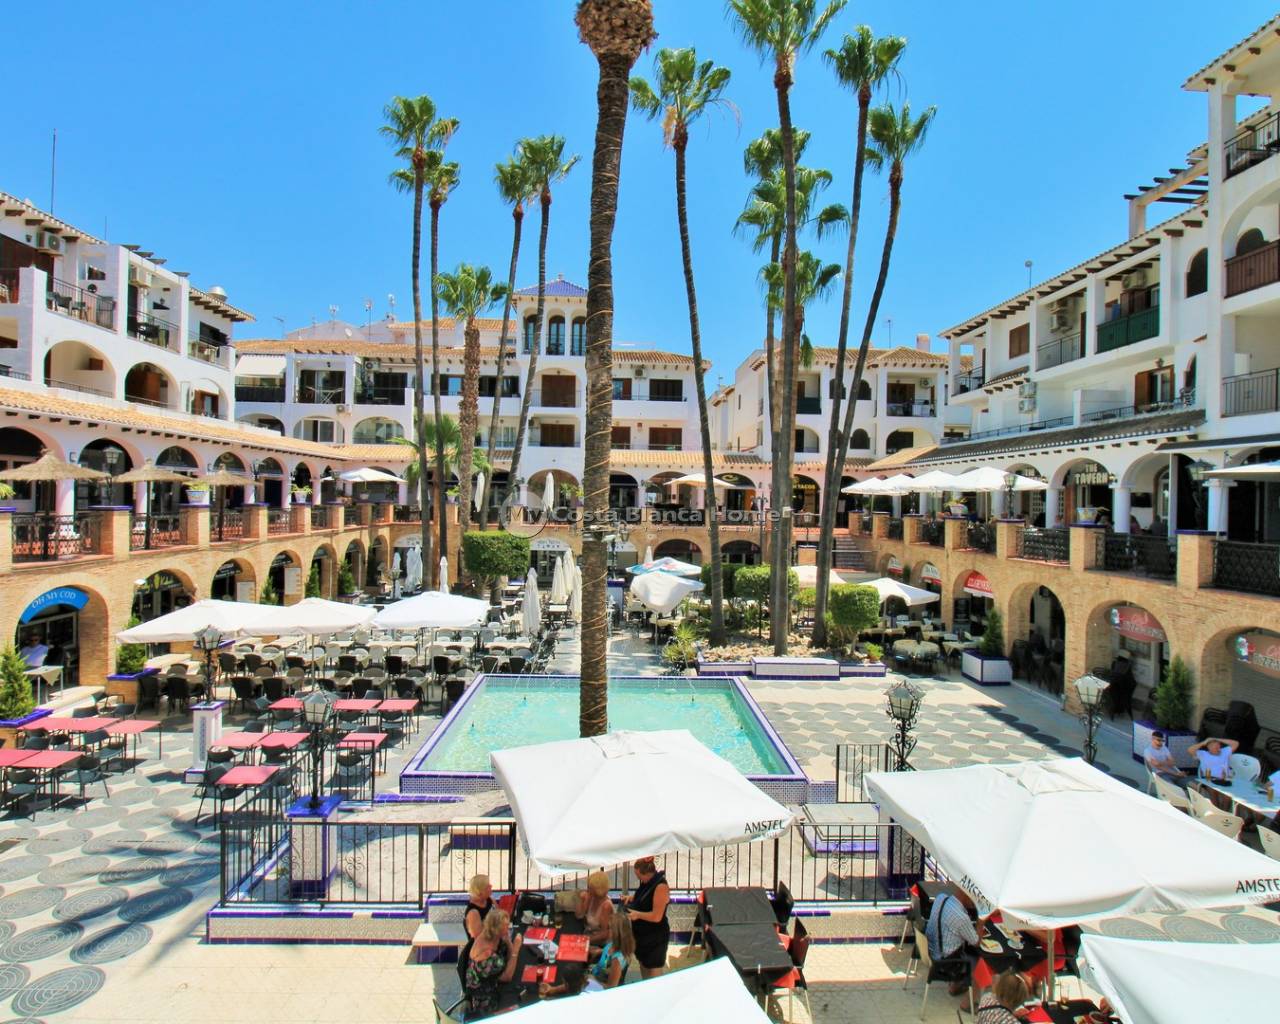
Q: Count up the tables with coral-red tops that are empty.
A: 12